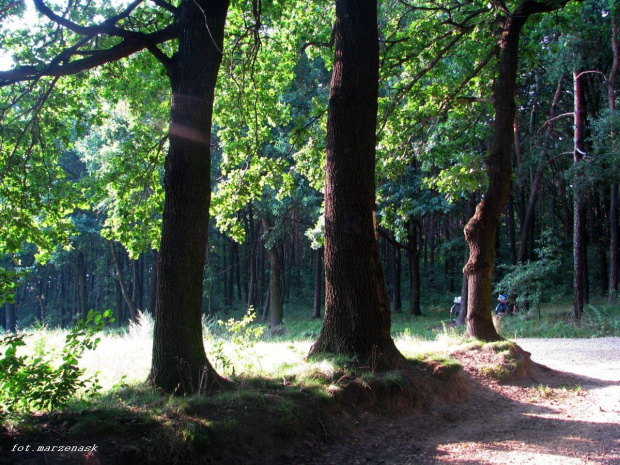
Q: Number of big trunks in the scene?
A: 3